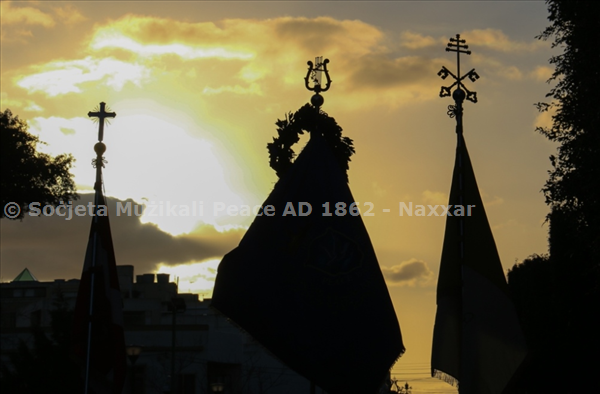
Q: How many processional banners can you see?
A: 3